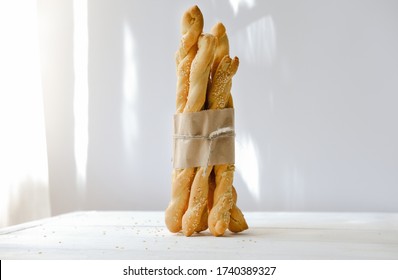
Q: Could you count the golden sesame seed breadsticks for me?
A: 5